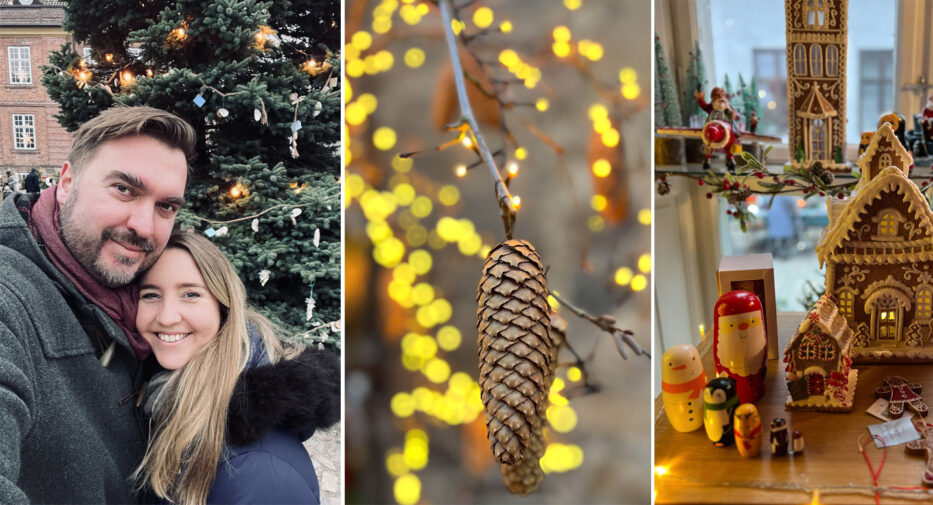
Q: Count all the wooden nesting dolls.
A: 6